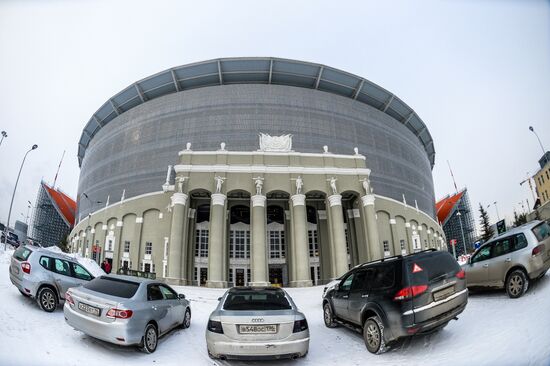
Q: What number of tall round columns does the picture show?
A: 6